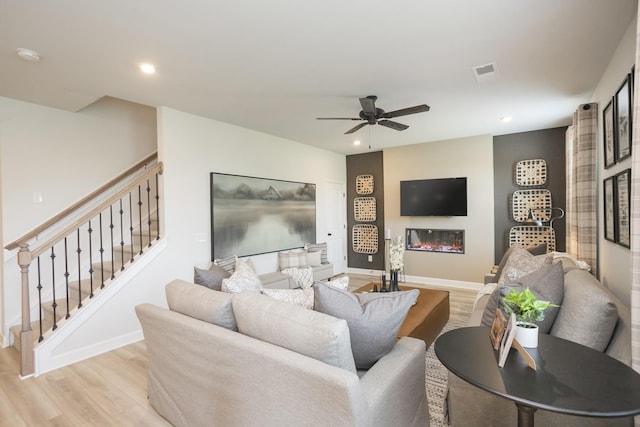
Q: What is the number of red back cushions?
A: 0